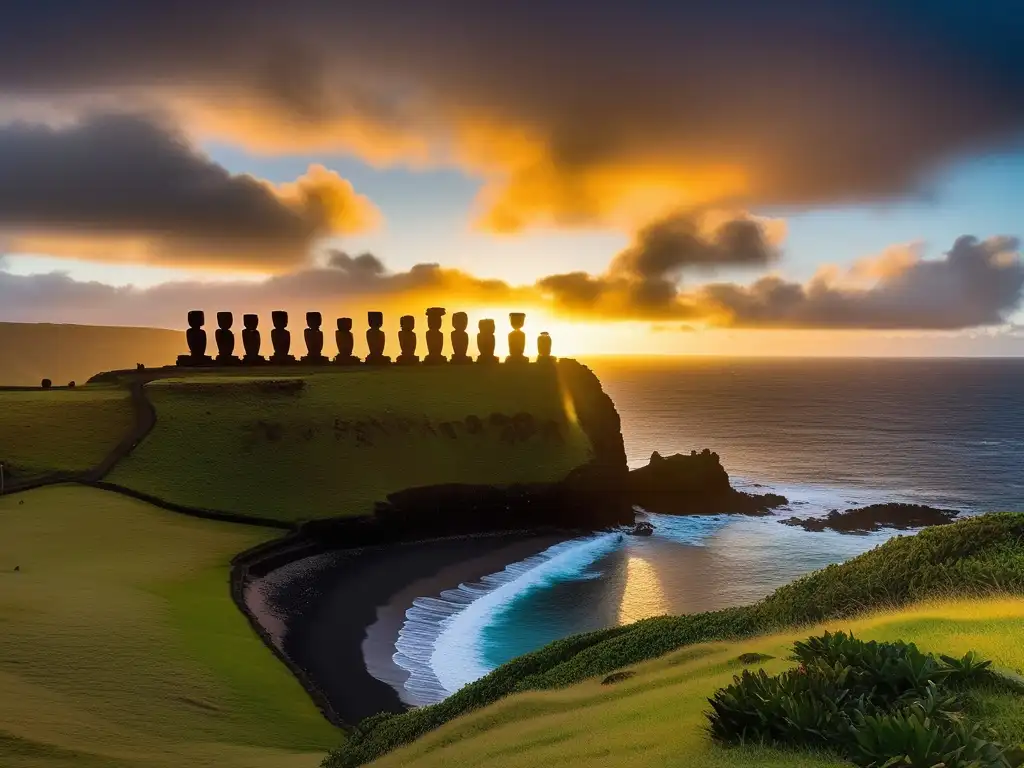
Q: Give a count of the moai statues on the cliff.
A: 13